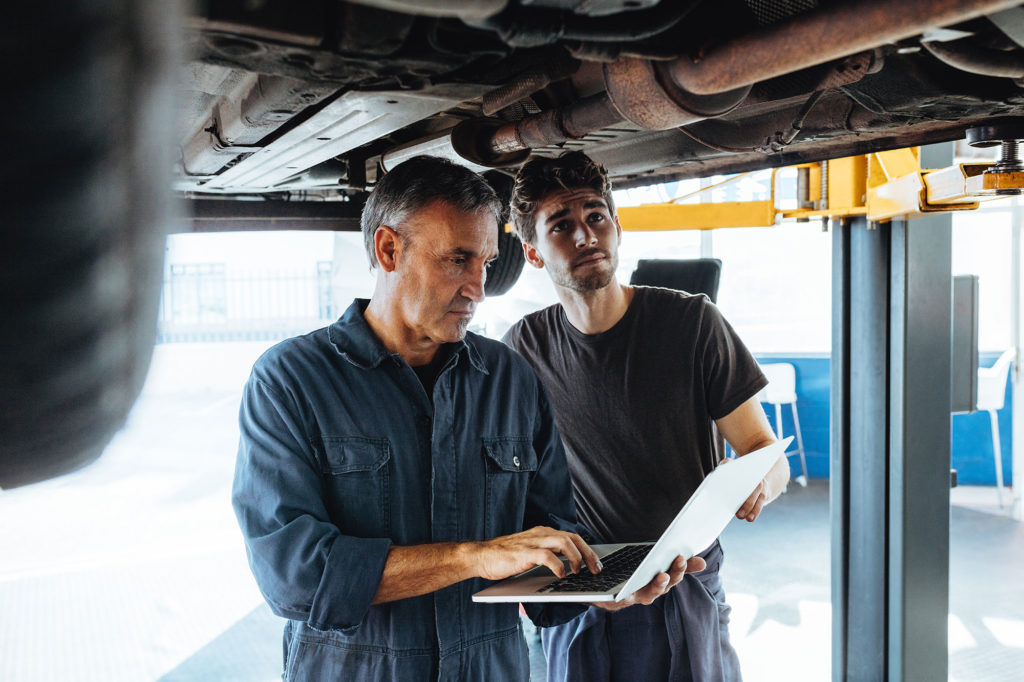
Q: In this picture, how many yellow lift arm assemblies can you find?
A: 2